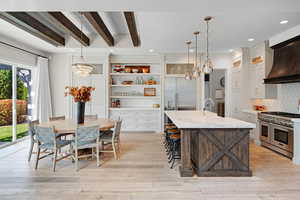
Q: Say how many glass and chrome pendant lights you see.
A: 3